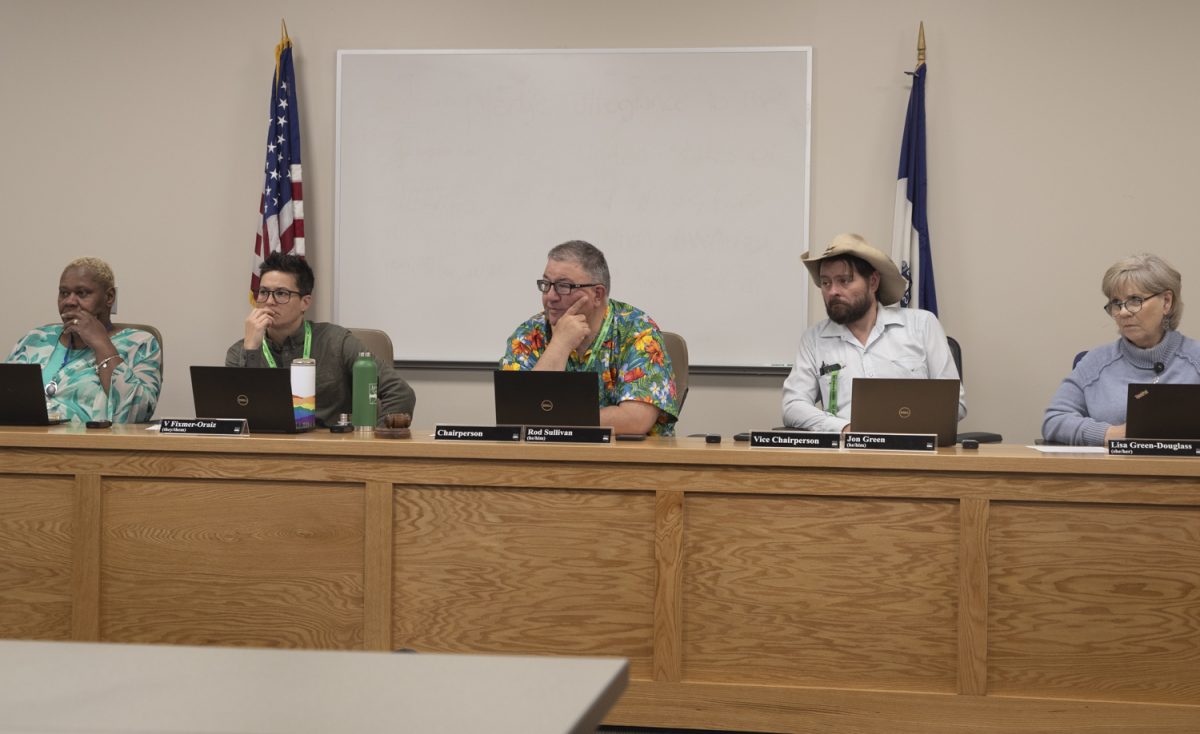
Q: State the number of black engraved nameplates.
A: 6